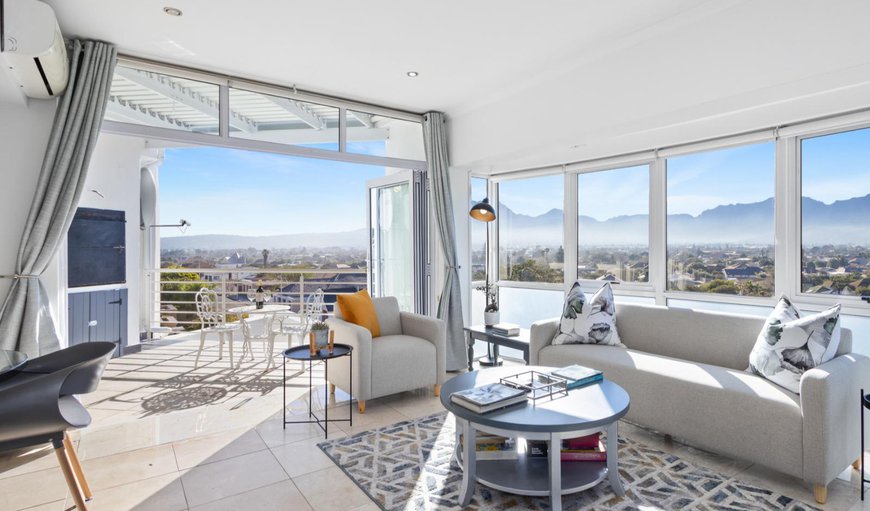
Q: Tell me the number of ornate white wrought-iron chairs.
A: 2